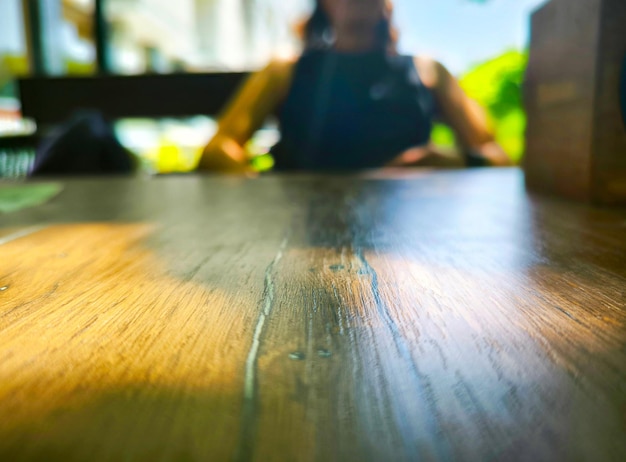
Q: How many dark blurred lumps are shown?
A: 1